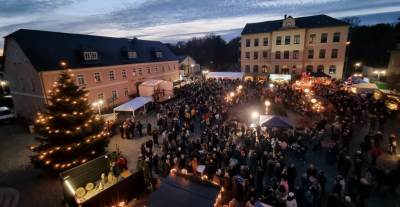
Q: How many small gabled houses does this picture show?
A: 1